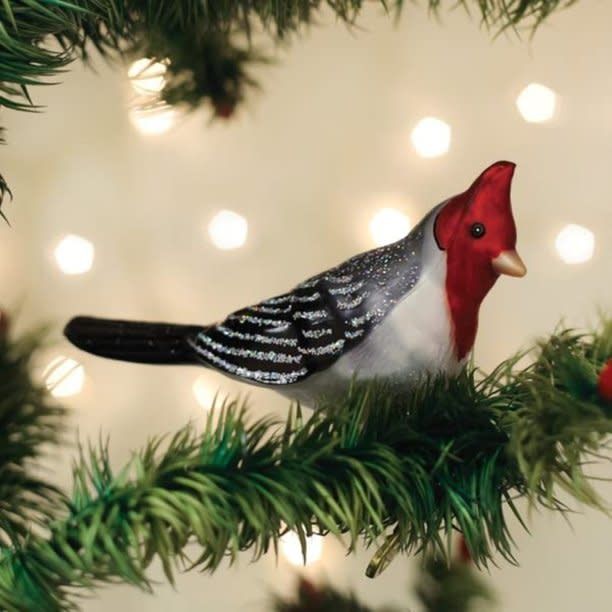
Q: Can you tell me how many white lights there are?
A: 11